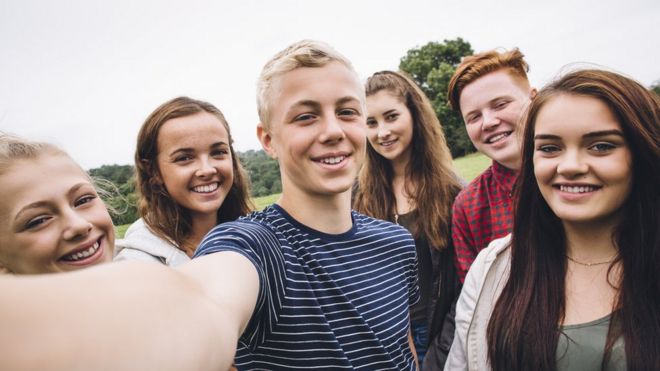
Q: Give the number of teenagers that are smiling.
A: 6